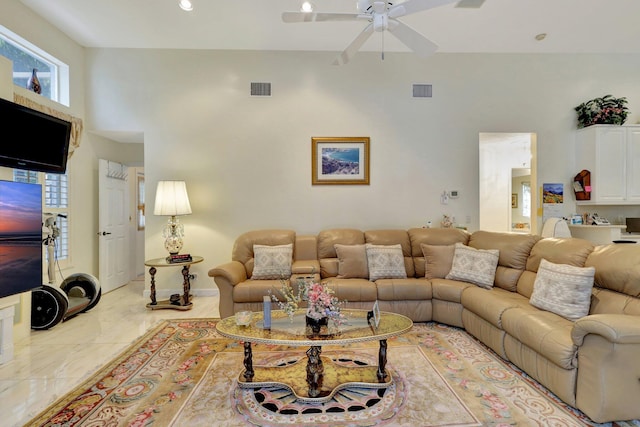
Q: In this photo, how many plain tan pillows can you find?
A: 2